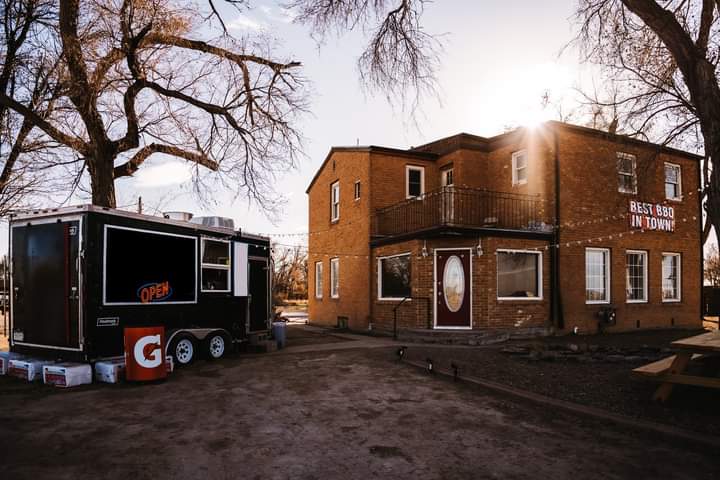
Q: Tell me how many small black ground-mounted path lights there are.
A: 3